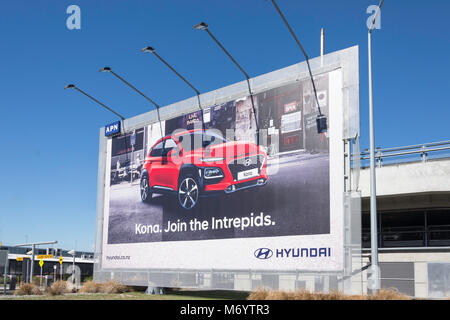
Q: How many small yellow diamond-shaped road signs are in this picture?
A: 2